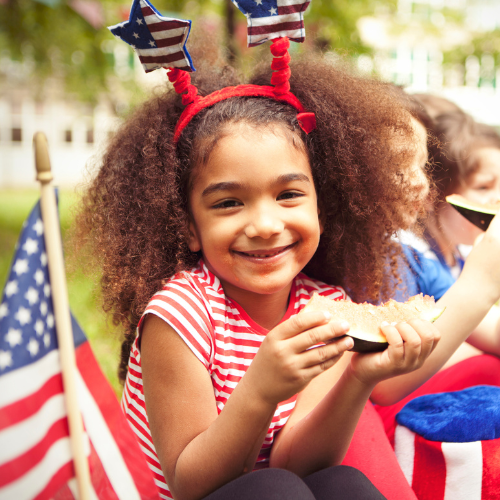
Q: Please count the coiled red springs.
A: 2